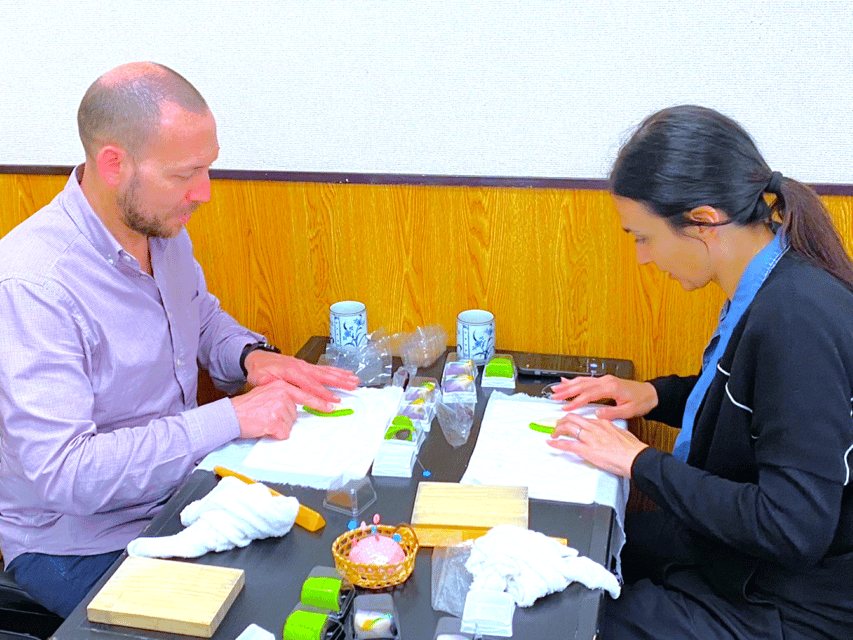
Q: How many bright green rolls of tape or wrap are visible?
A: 2